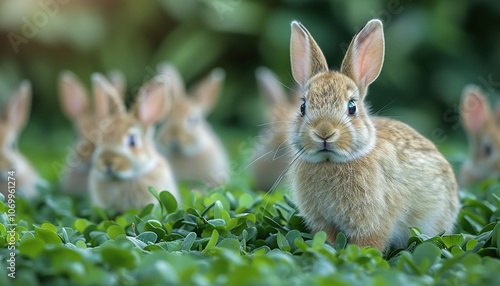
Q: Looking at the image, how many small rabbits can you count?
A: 7